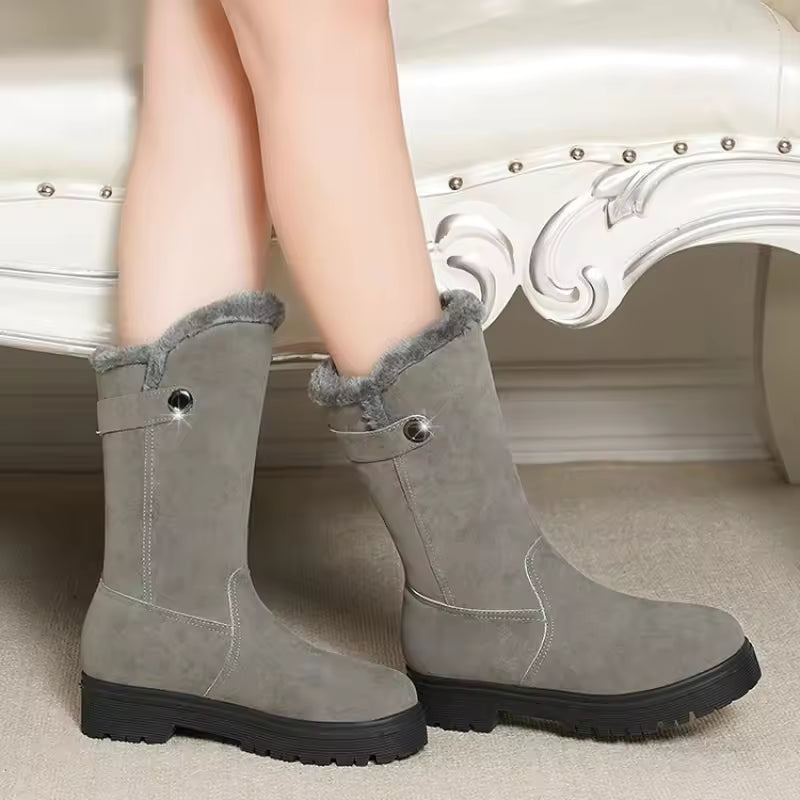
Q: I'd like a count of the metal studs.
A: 9